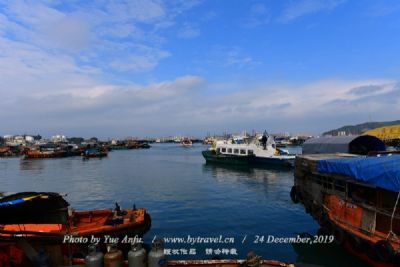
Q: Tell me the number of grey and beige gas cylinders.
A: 4